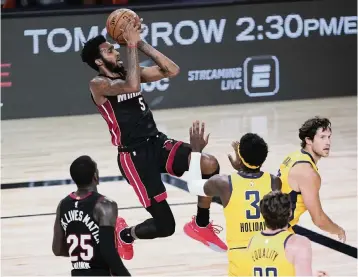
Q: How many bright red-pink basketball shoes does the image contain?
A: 2